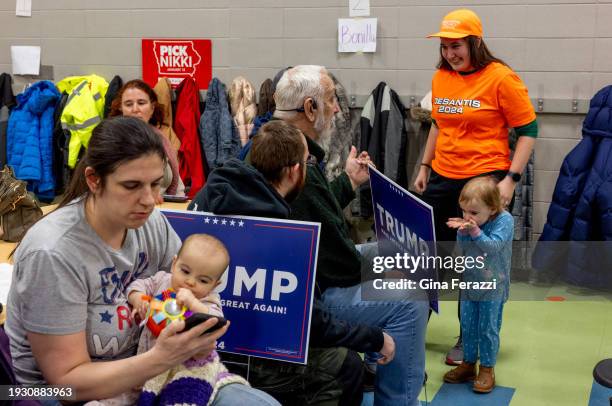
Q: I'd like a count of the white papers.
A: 4